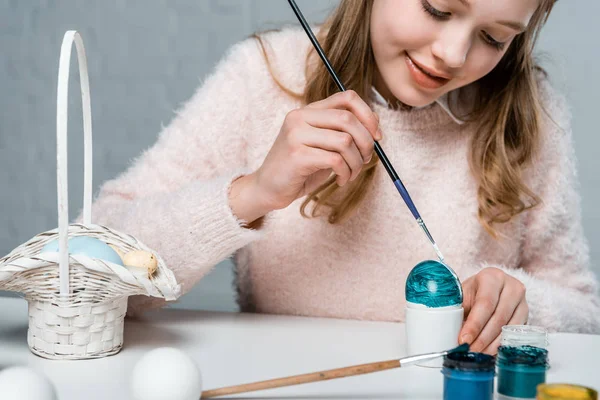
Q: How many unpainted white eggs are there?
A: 2